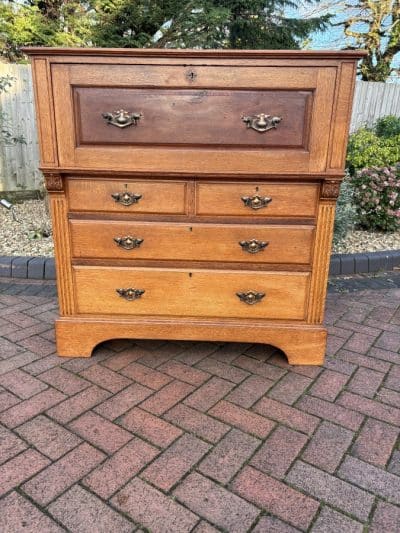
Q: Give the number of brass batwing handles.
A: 8